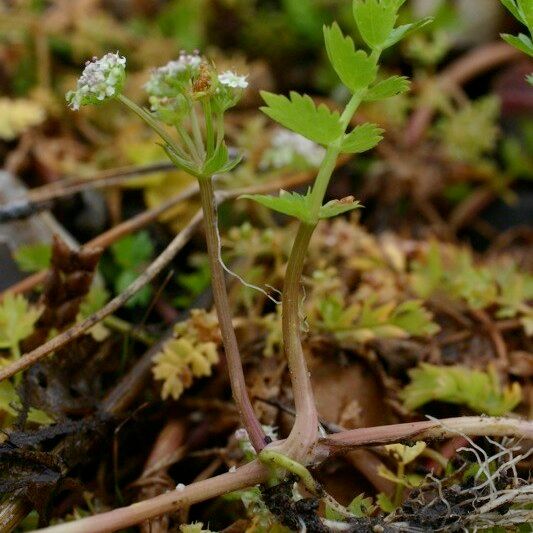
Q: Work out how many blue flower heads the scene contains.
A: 0